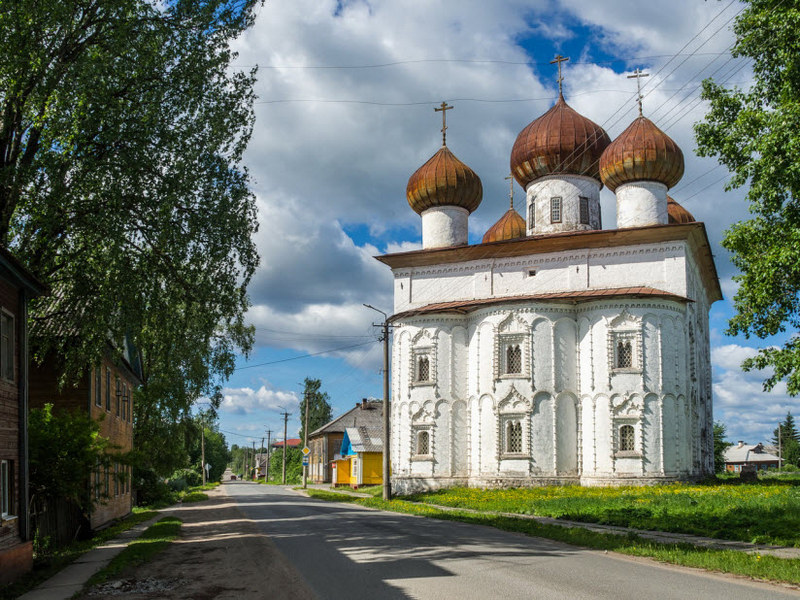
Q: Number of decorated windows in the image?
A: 6